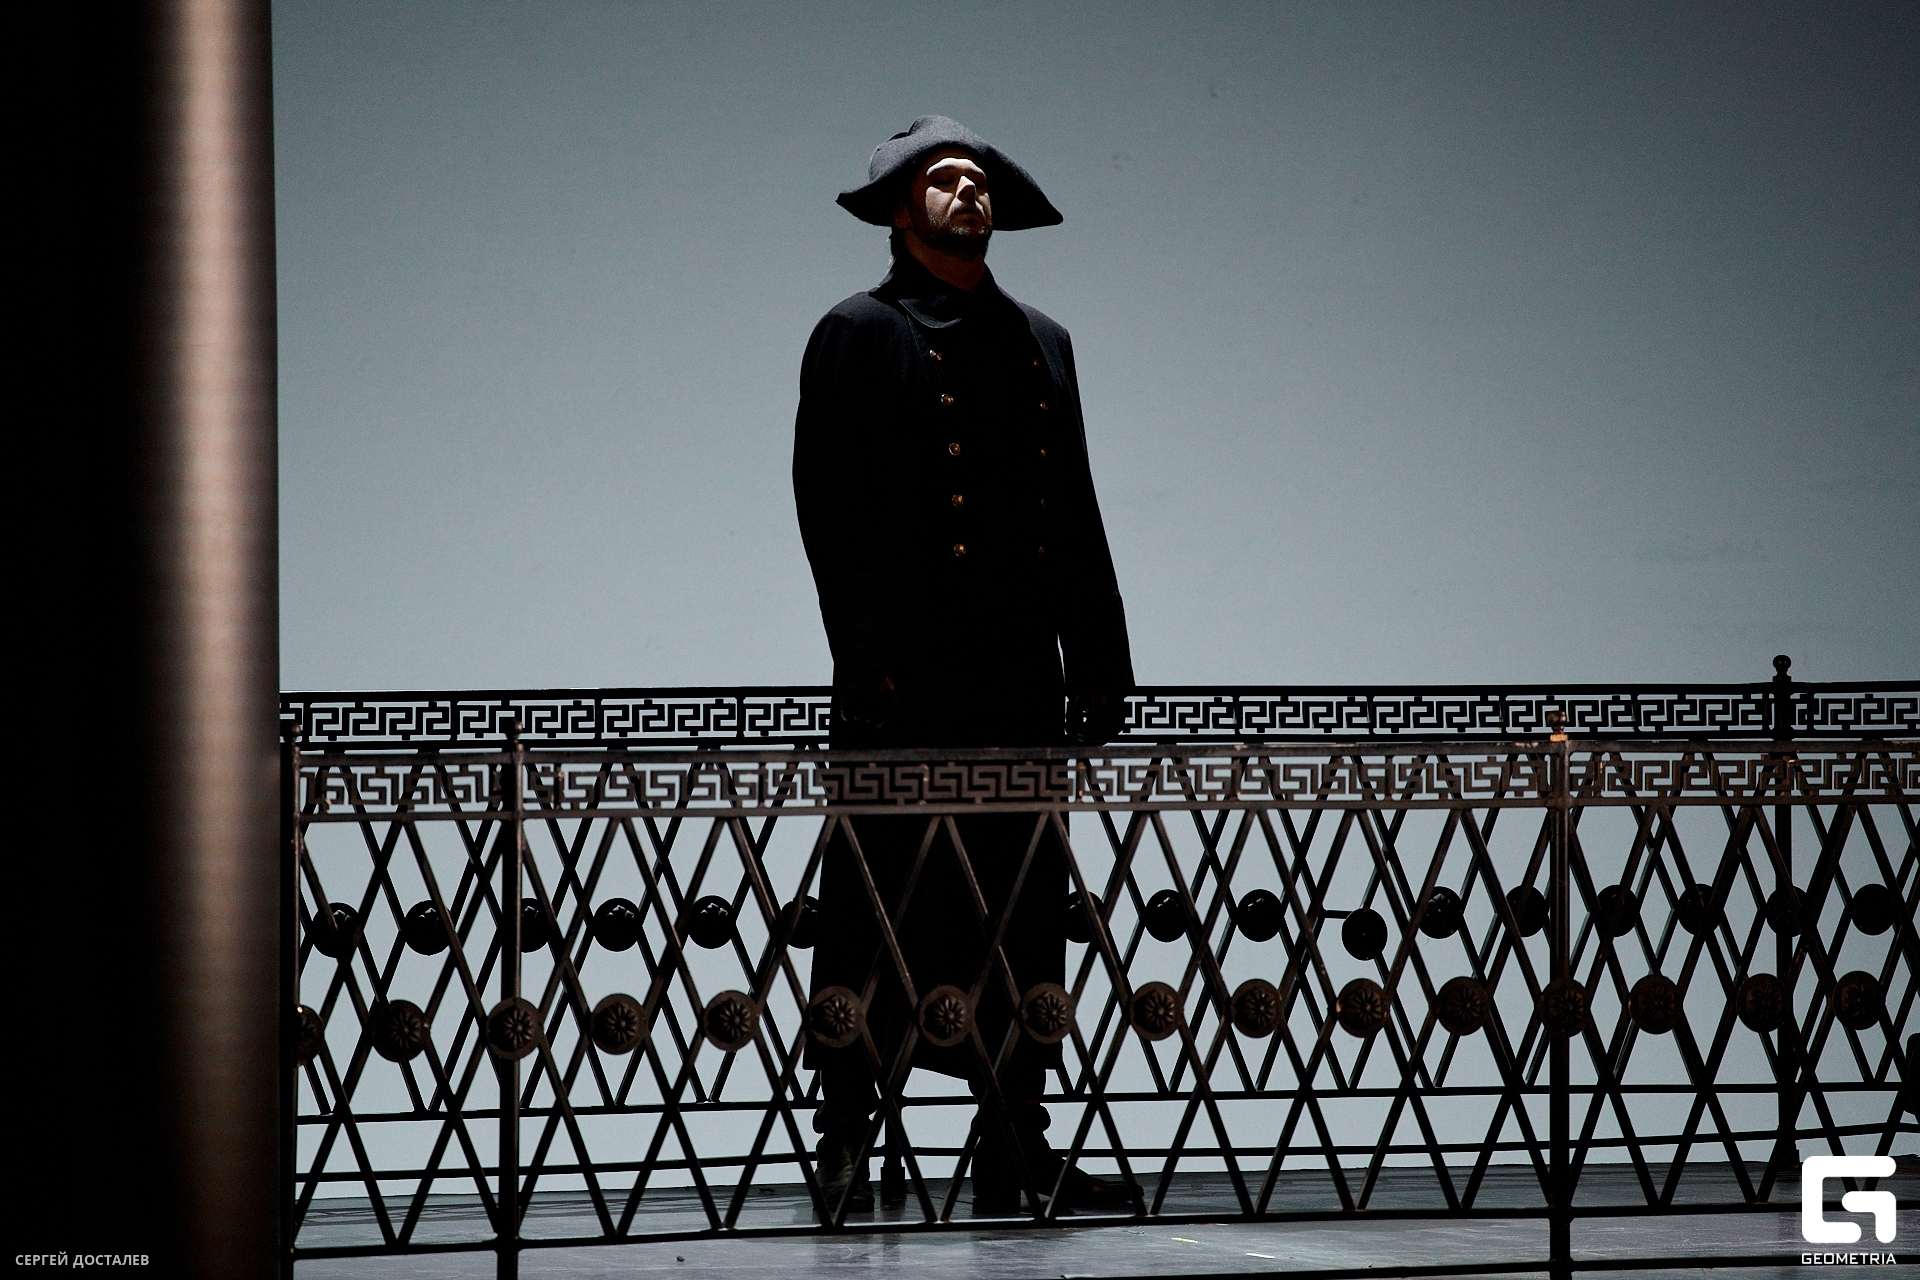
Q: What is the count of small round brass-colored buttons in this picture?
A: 10